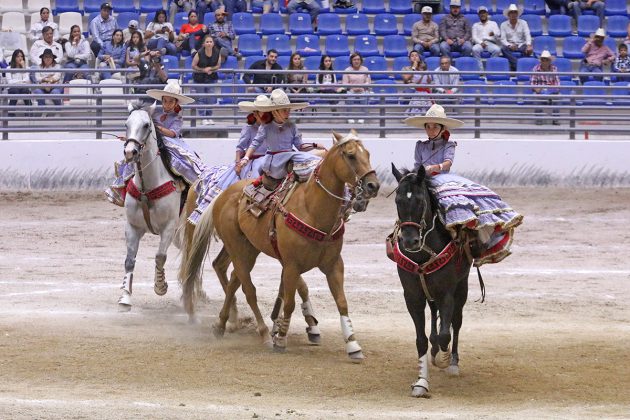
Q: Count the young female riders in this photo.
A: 4